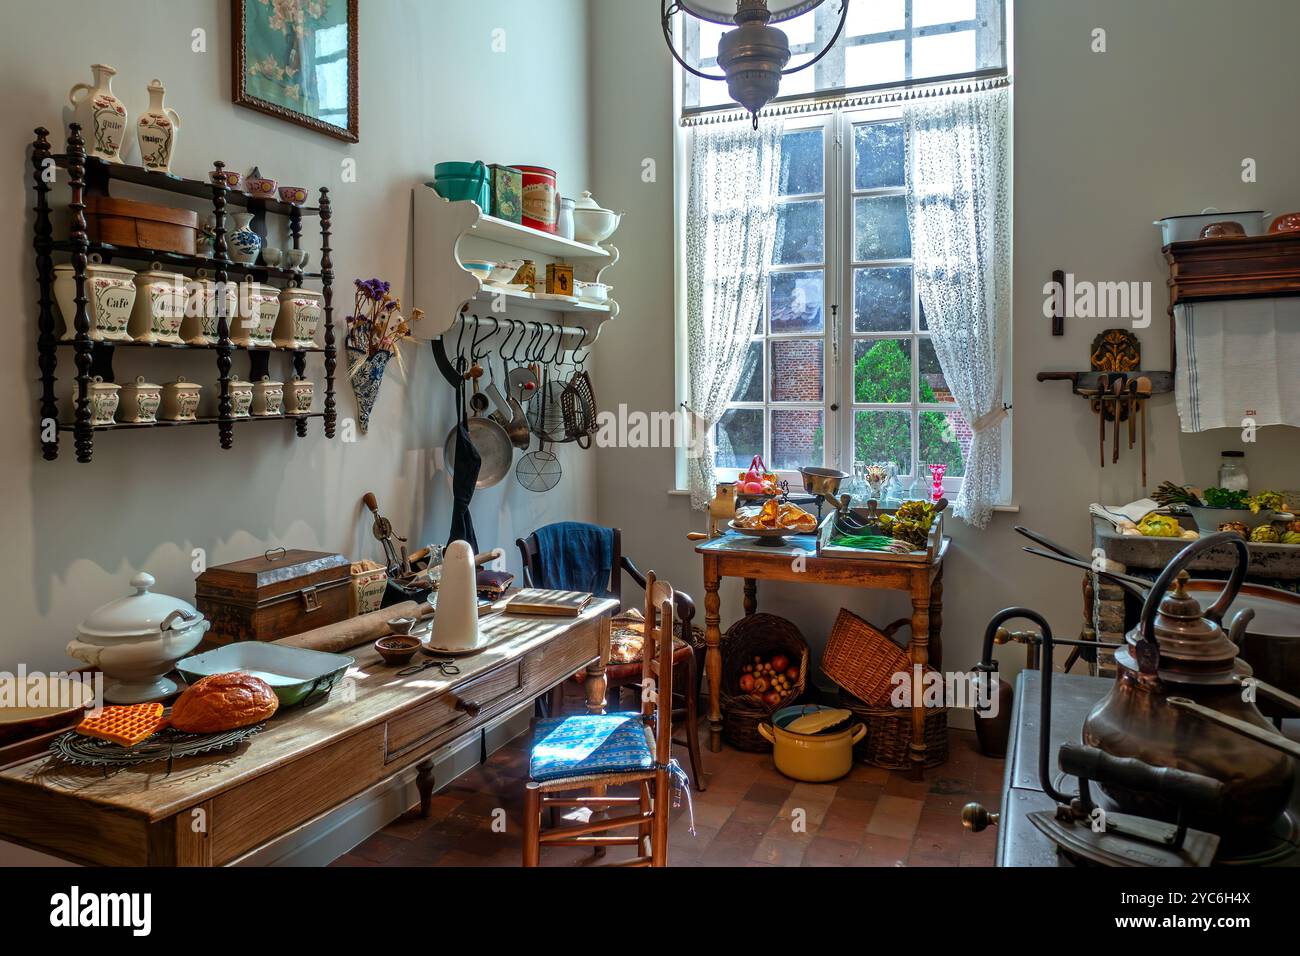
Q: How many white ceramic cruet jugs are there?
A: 2